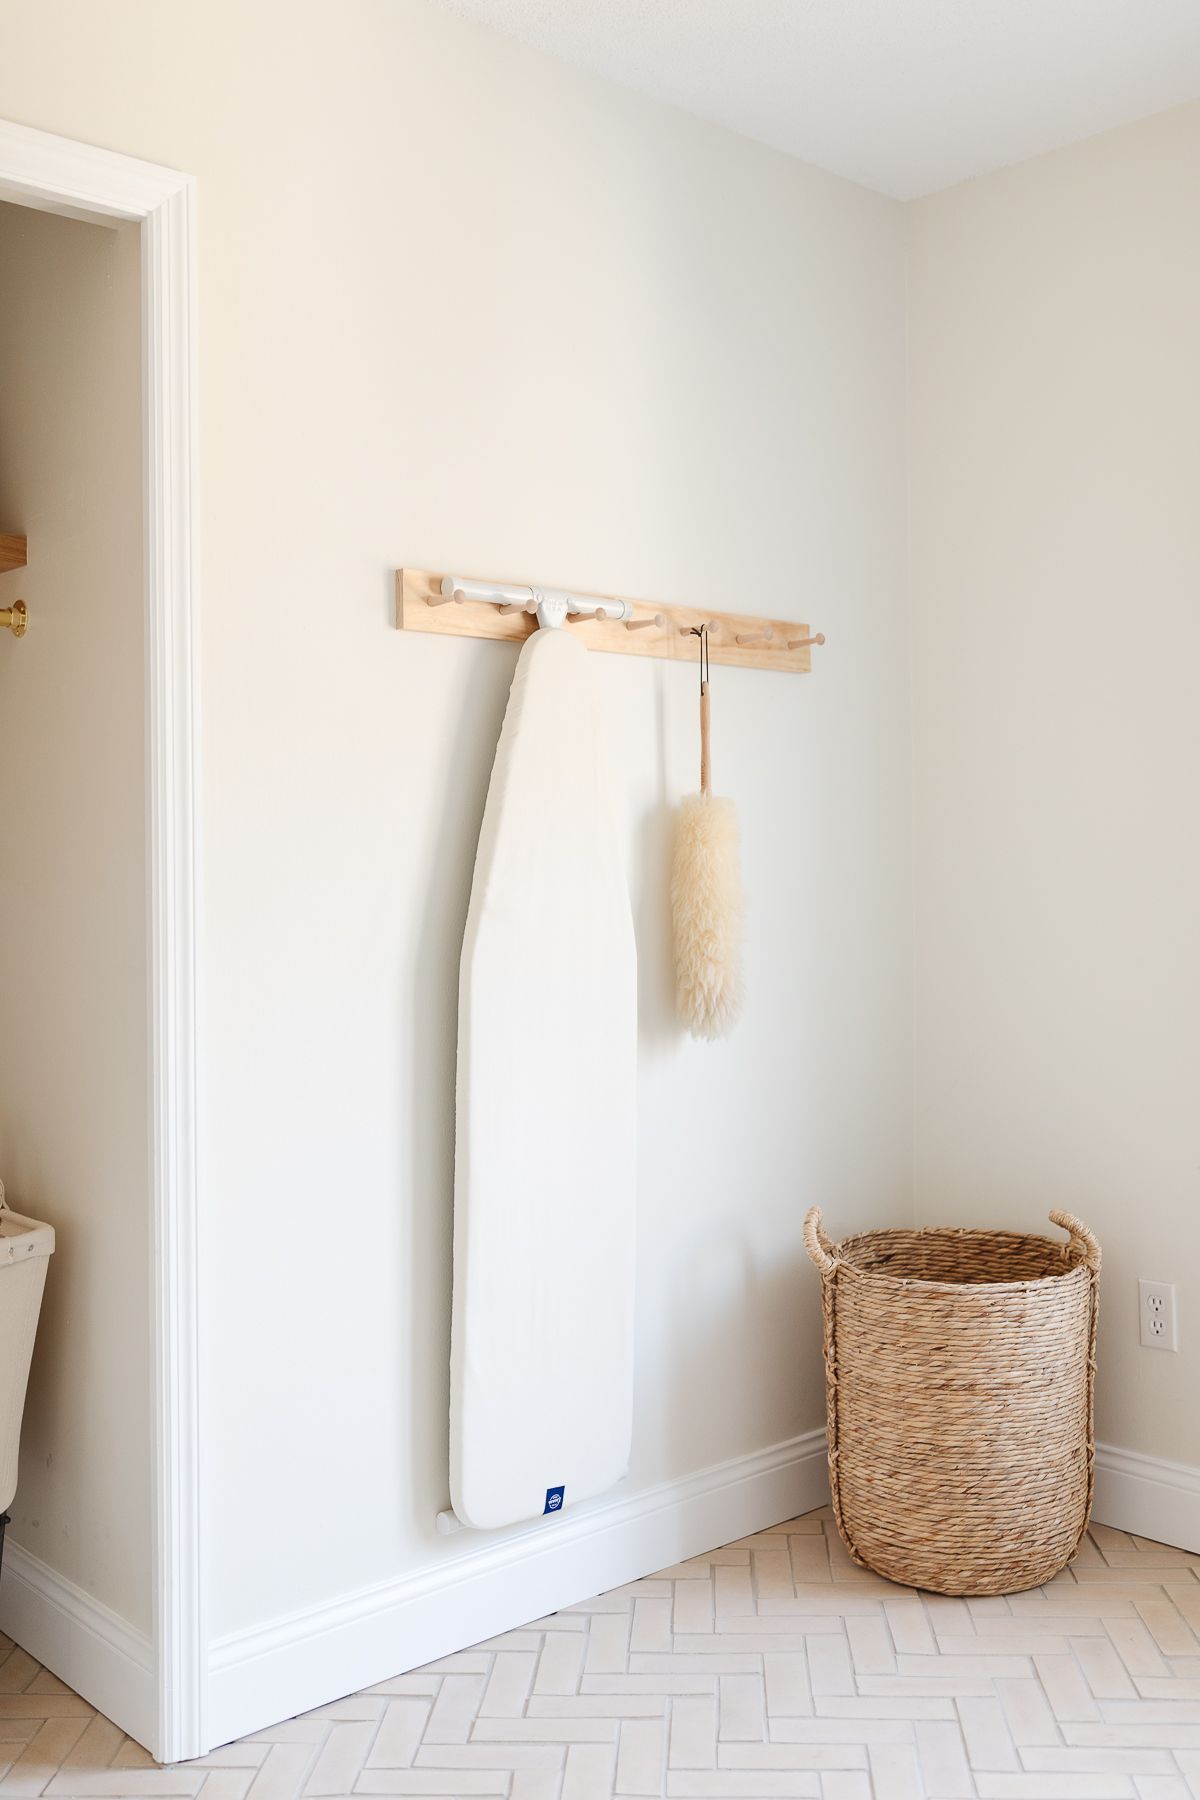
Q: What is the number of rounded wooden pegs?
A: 7